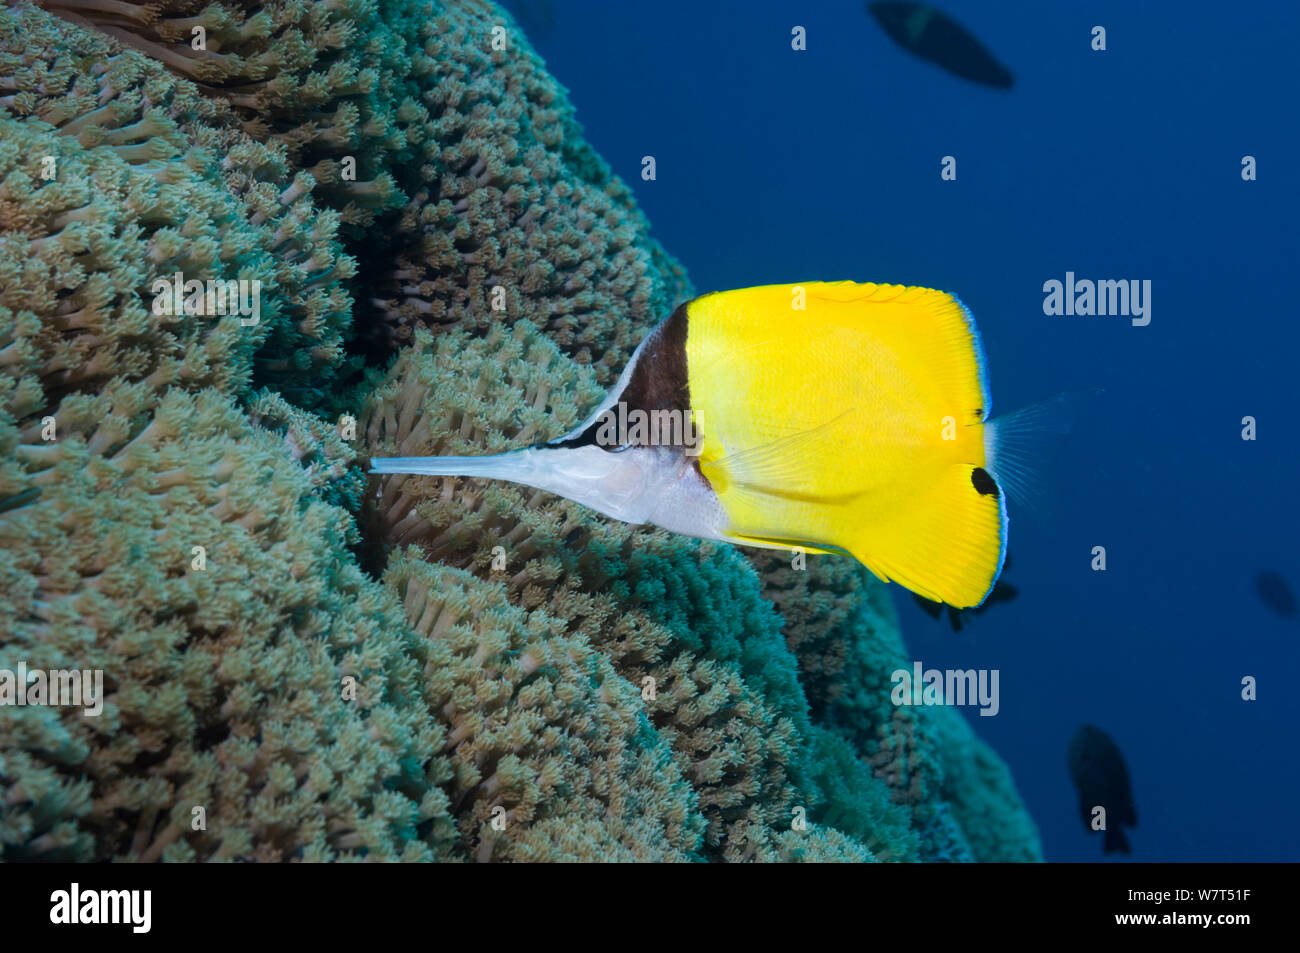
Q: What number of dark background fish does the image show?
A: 4